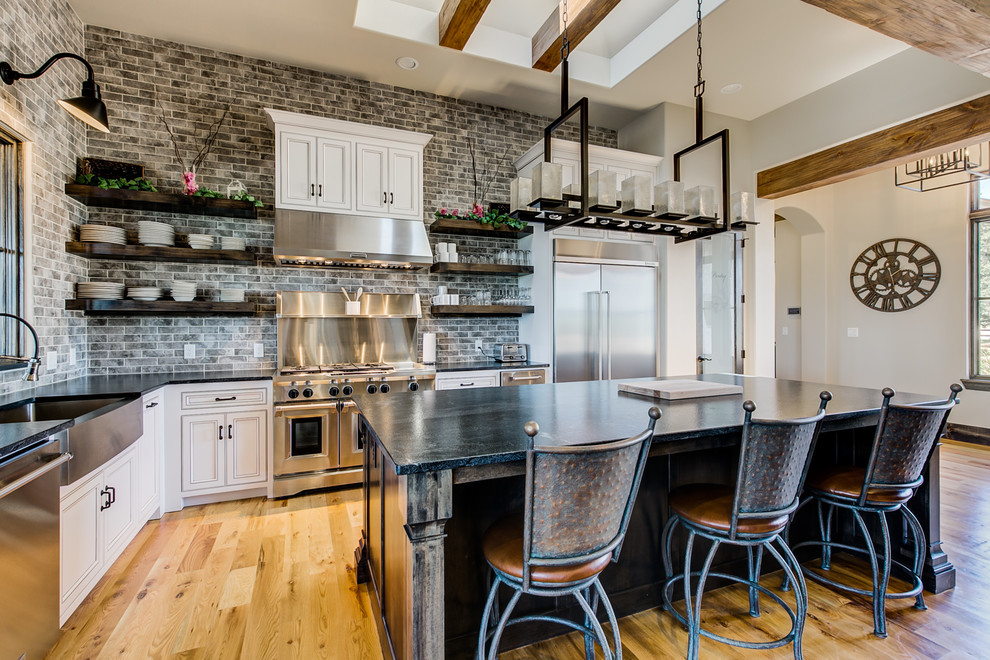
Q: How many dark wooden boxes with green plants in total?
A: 2